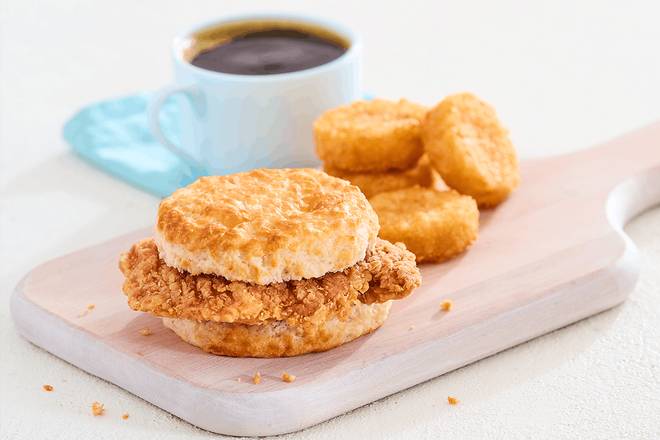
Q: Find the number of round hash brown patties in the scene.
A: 4